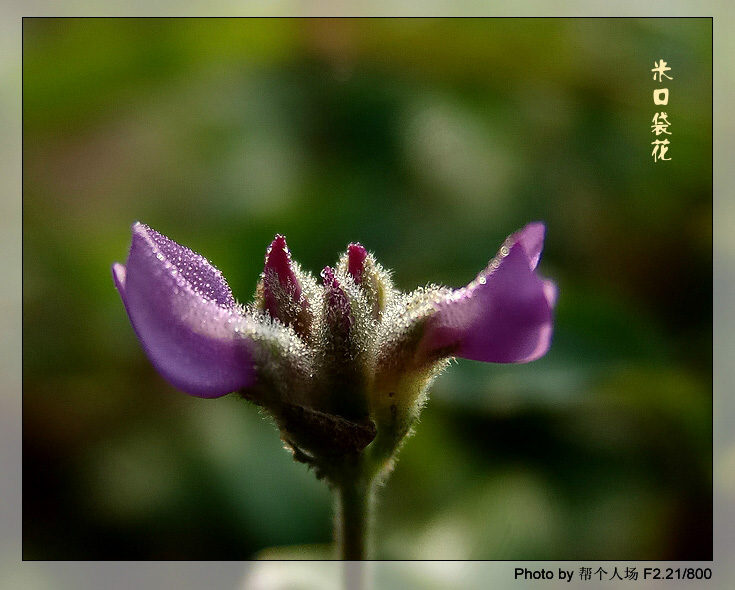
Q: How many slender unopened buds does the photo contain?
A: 3